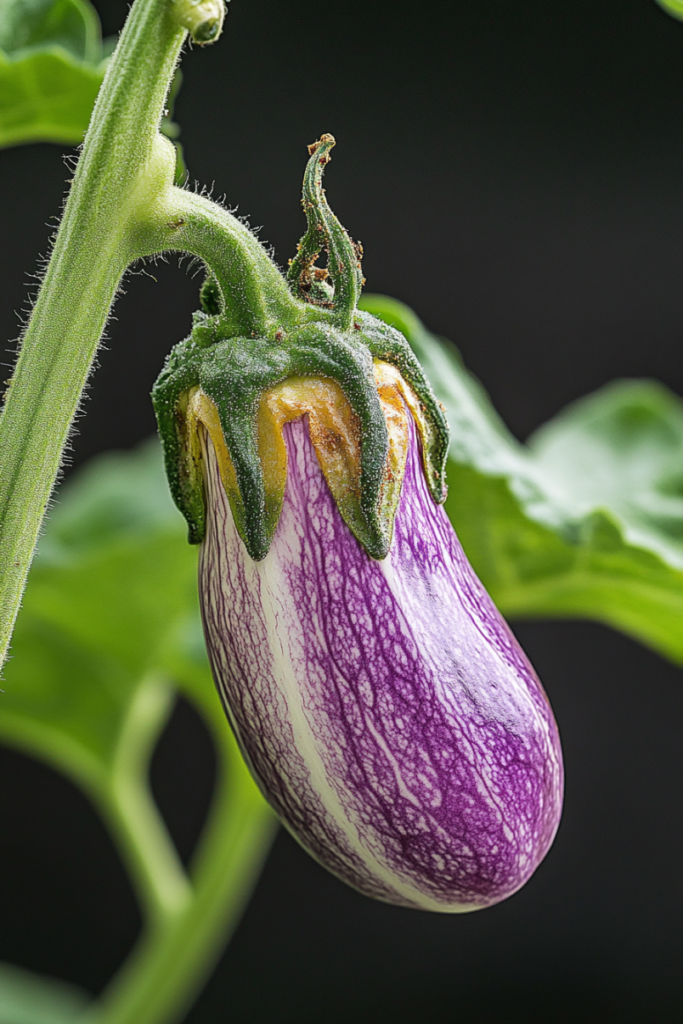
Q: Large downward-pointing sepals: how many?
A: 4